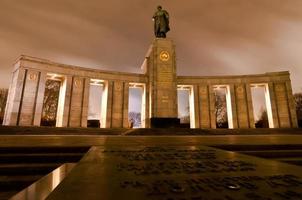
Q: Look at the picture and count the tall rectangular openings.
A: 6